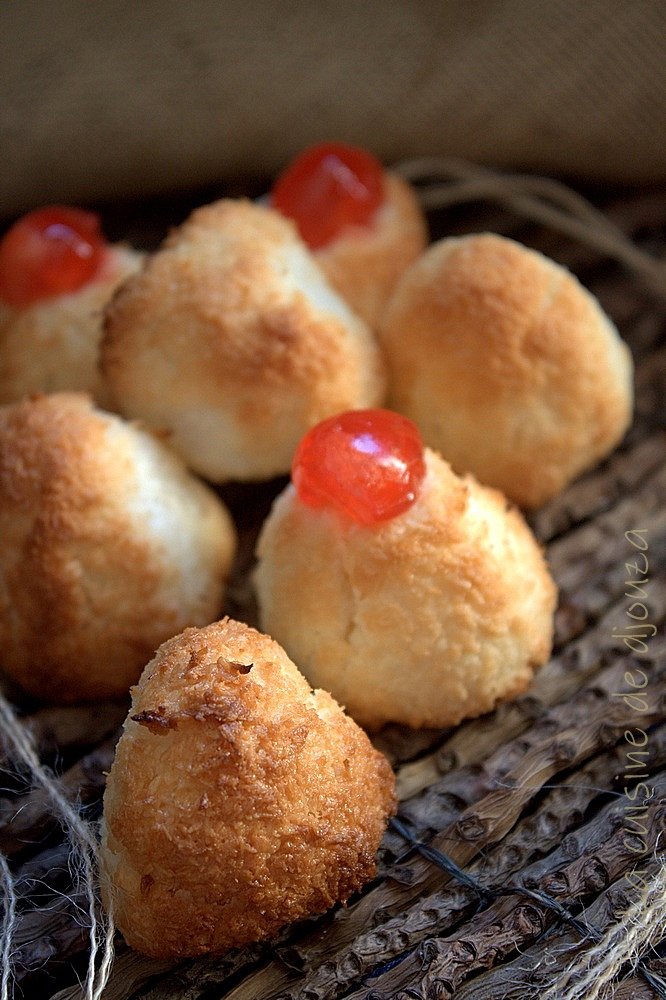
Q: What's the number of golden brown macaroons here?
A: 7